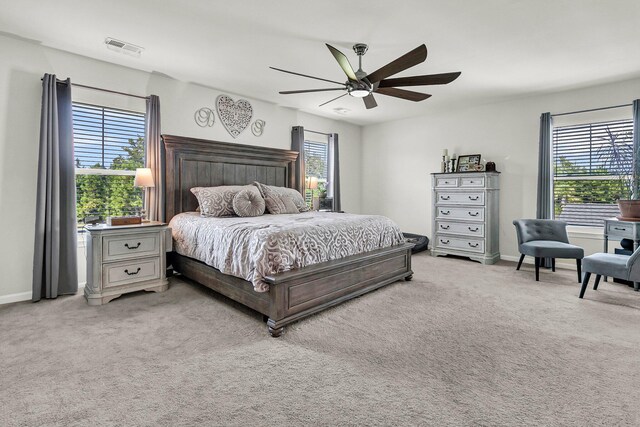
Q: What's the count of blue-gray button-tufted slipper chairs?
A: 2